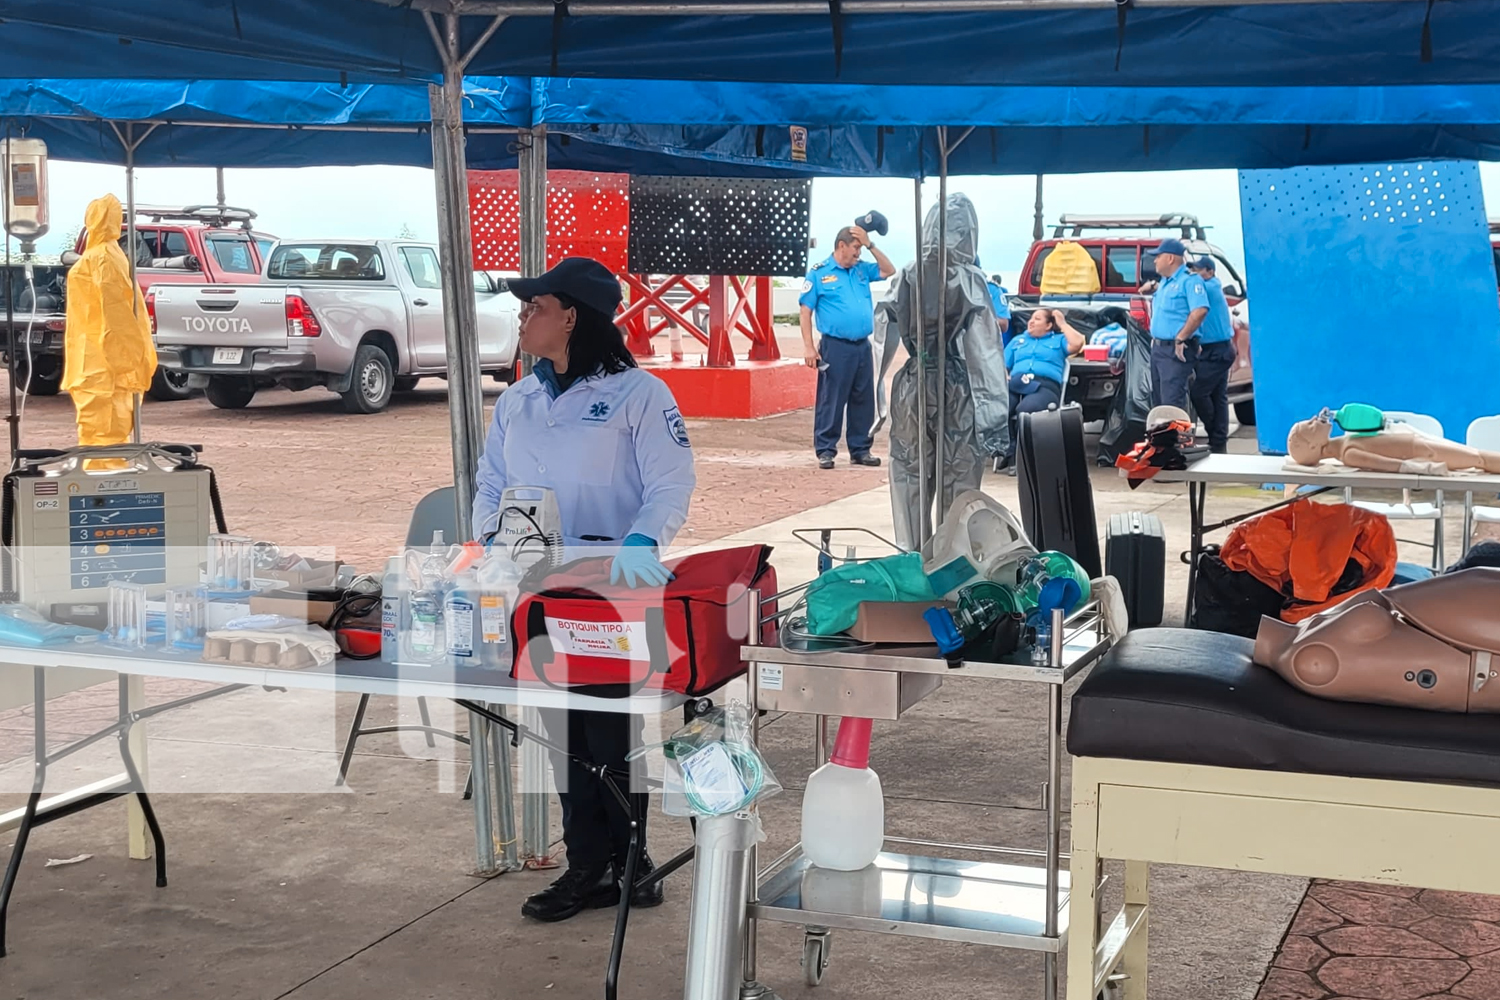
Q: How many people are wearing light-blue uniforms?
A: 5